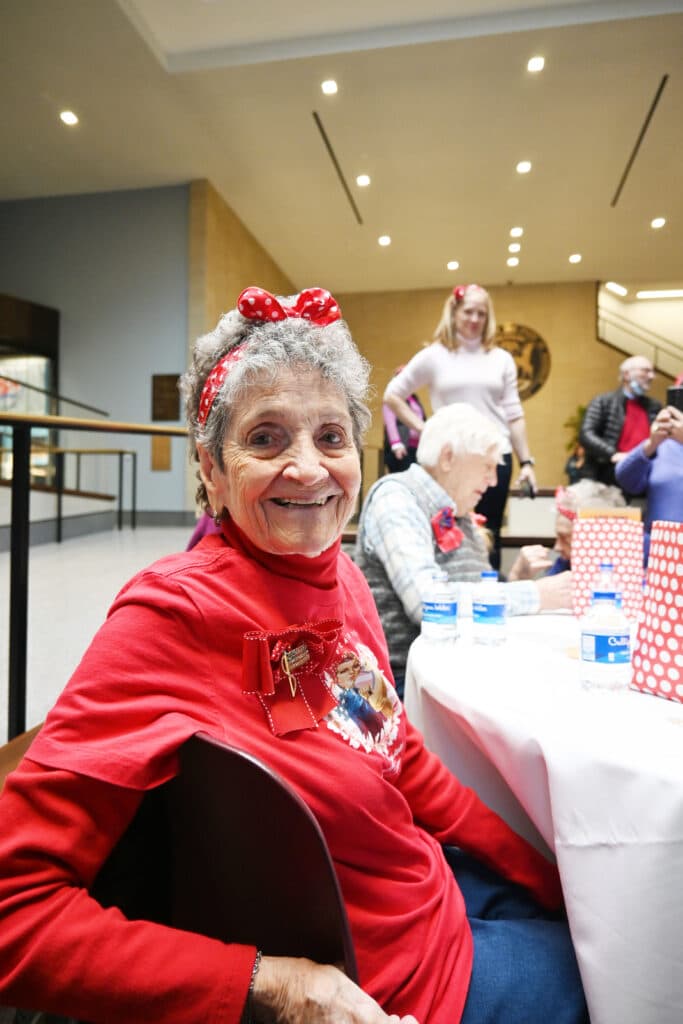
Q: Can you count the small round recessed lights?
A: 12